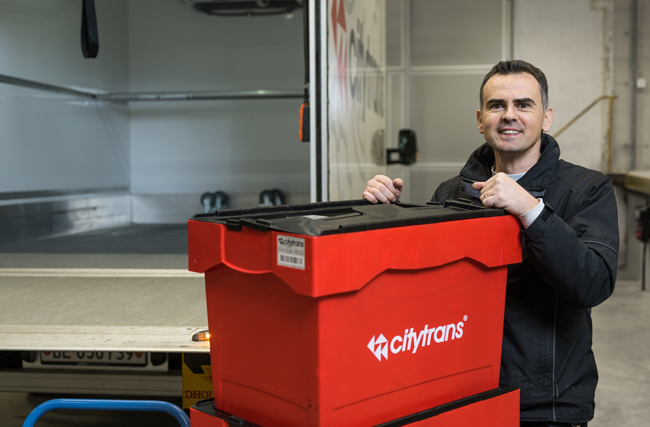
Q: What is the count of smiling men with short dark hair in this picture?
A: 1